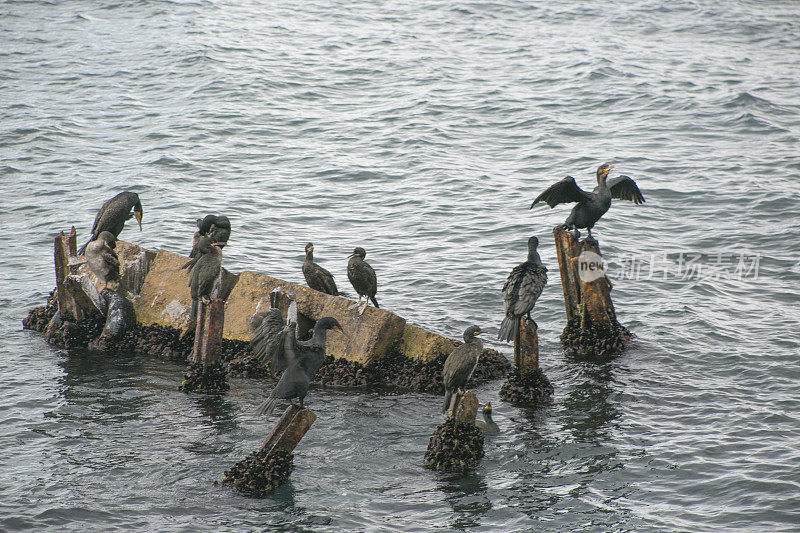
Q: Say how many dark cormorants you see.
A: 11